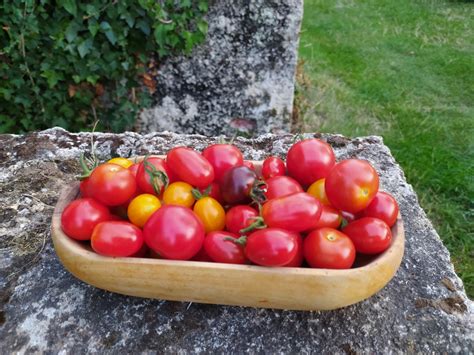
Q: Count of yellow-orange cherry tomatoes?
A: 5